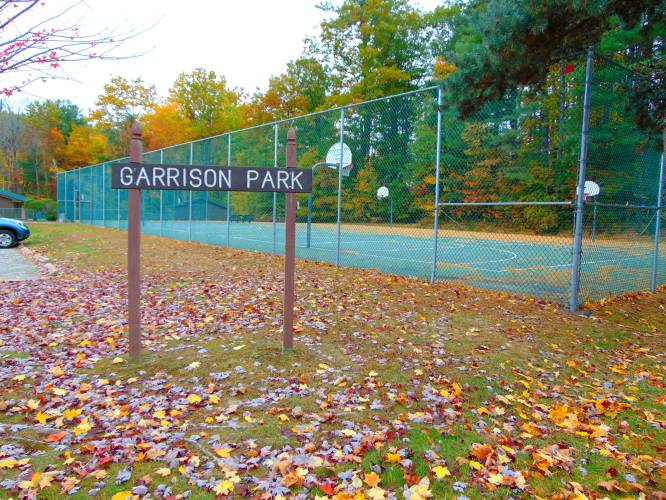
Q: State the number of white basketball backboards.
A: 3